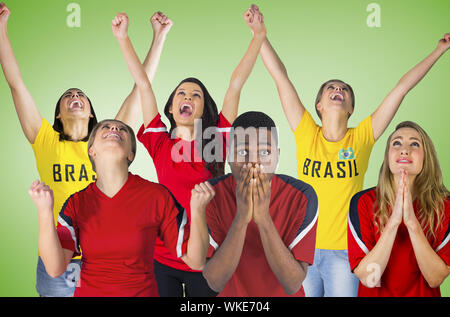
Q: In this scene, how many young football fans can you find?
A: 6